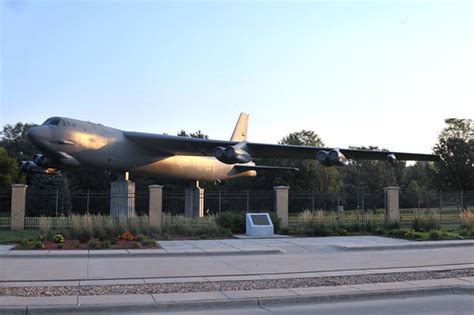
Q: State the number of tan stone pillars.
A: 4